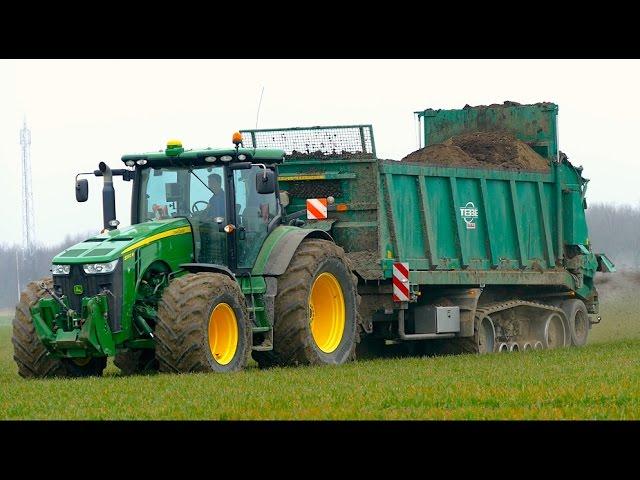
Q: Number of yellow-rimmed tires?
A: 2